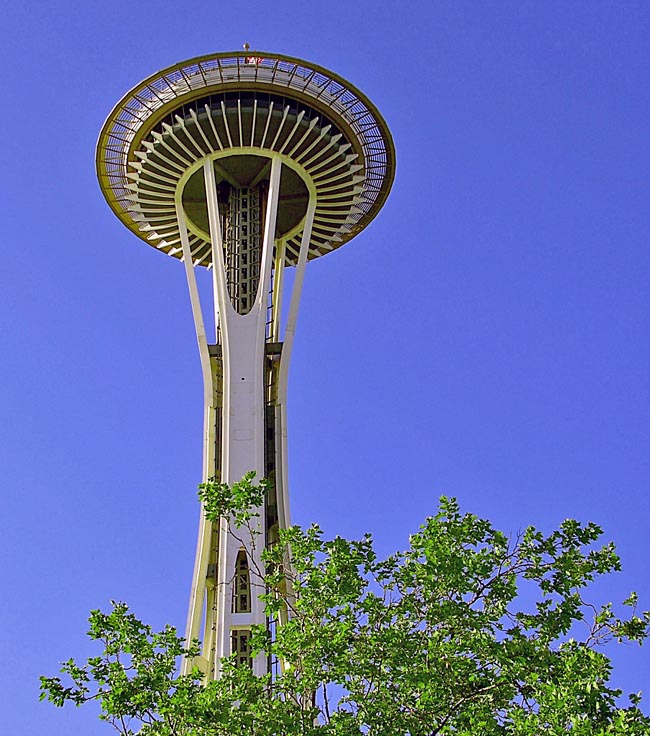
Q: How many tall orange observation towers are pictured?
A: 0